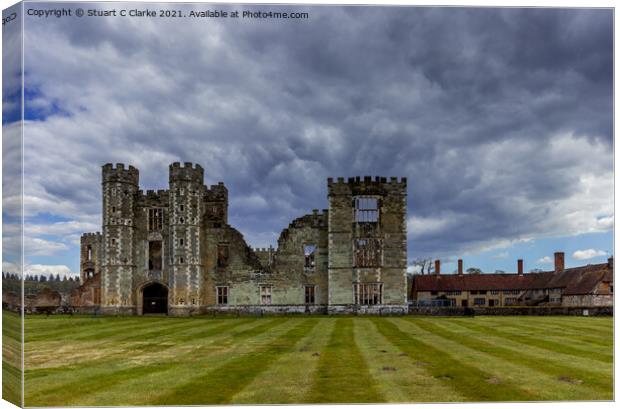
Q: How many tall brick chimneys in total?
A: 4